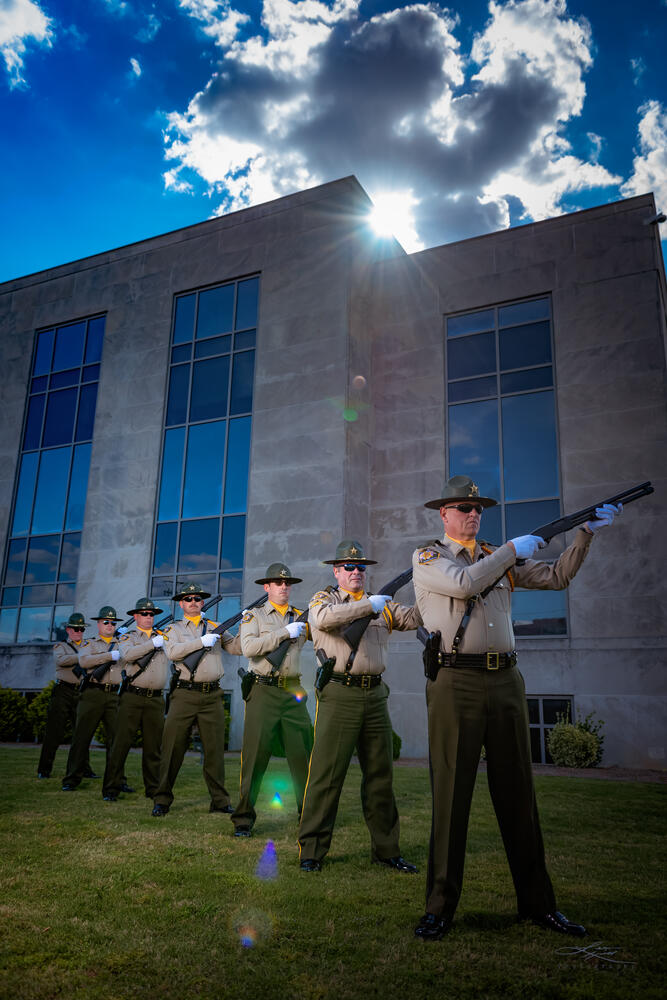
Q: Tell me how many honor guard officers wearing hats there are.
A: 7